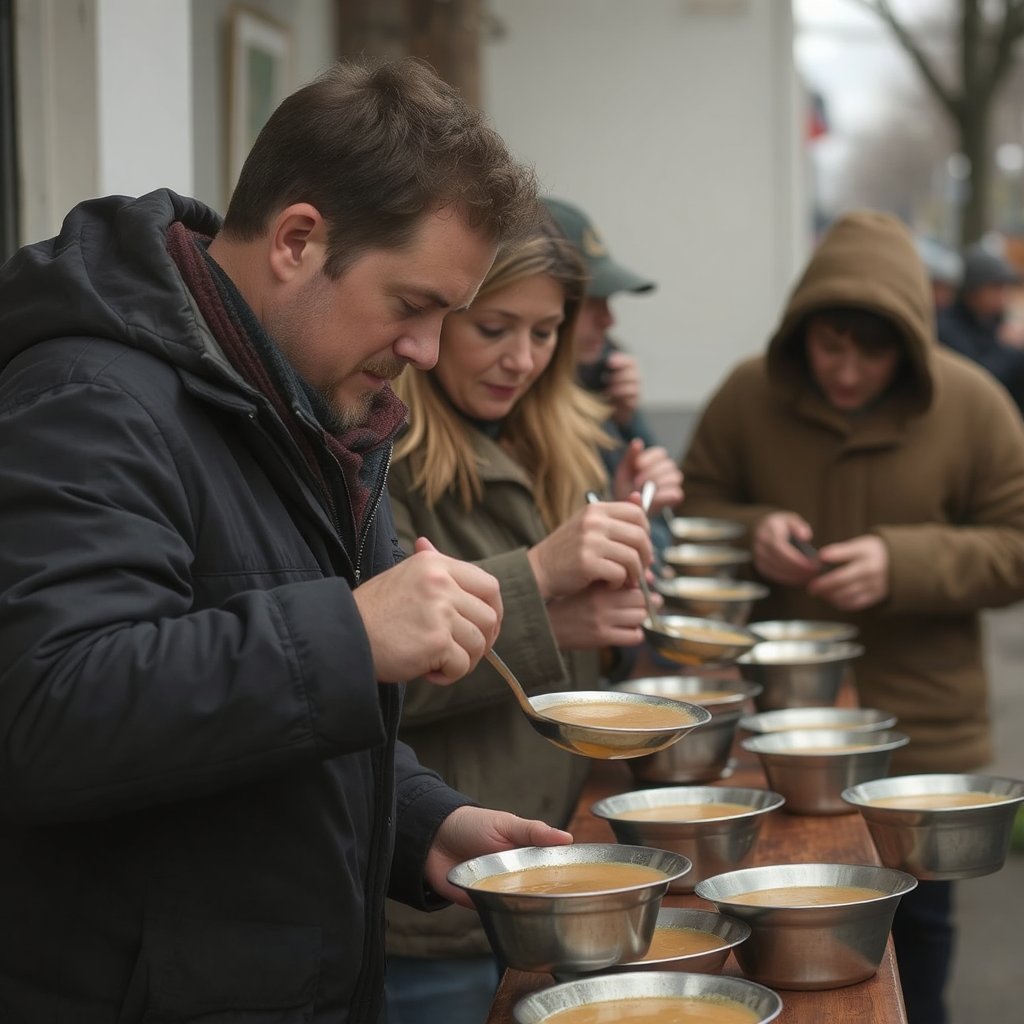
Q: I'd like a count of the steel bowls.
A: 14